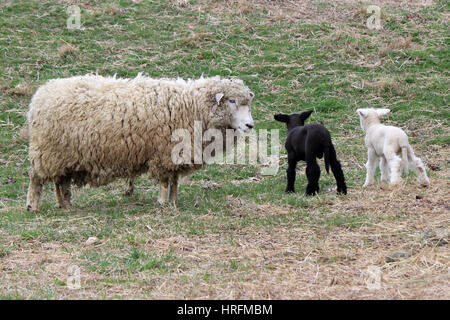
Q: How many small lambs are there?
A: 2